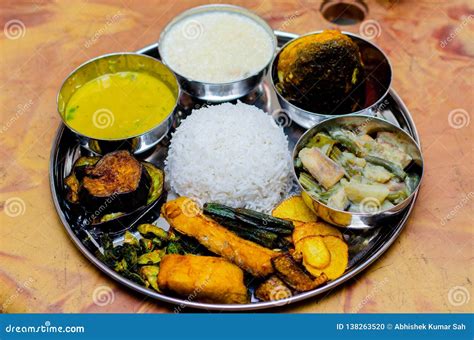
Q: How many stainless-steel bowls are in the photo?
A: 4